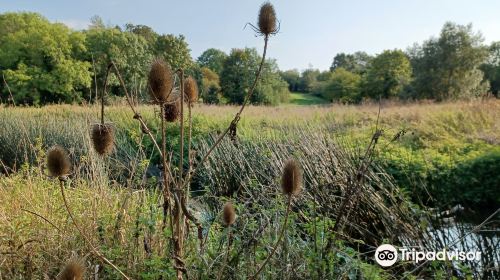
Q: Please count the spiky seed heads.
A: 9